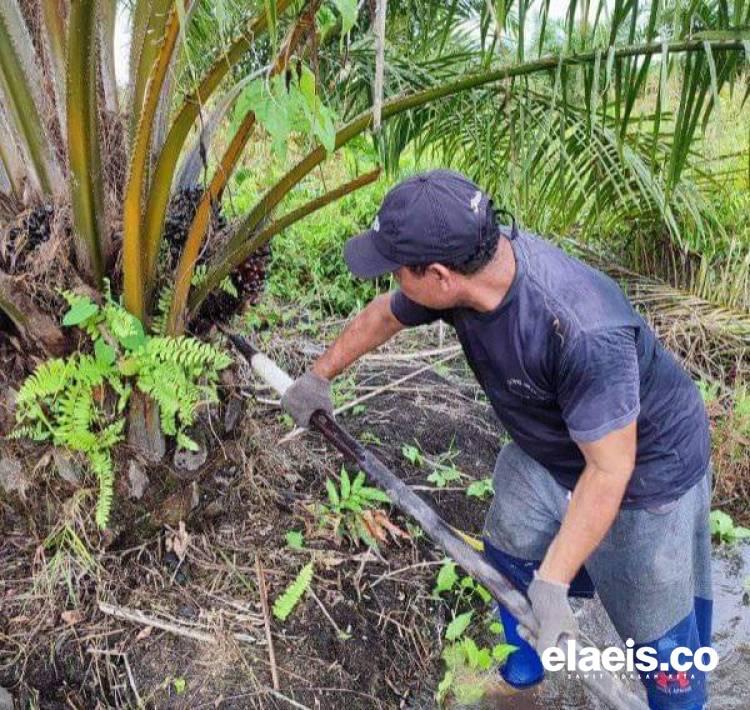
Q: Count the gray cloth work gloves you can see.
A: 2